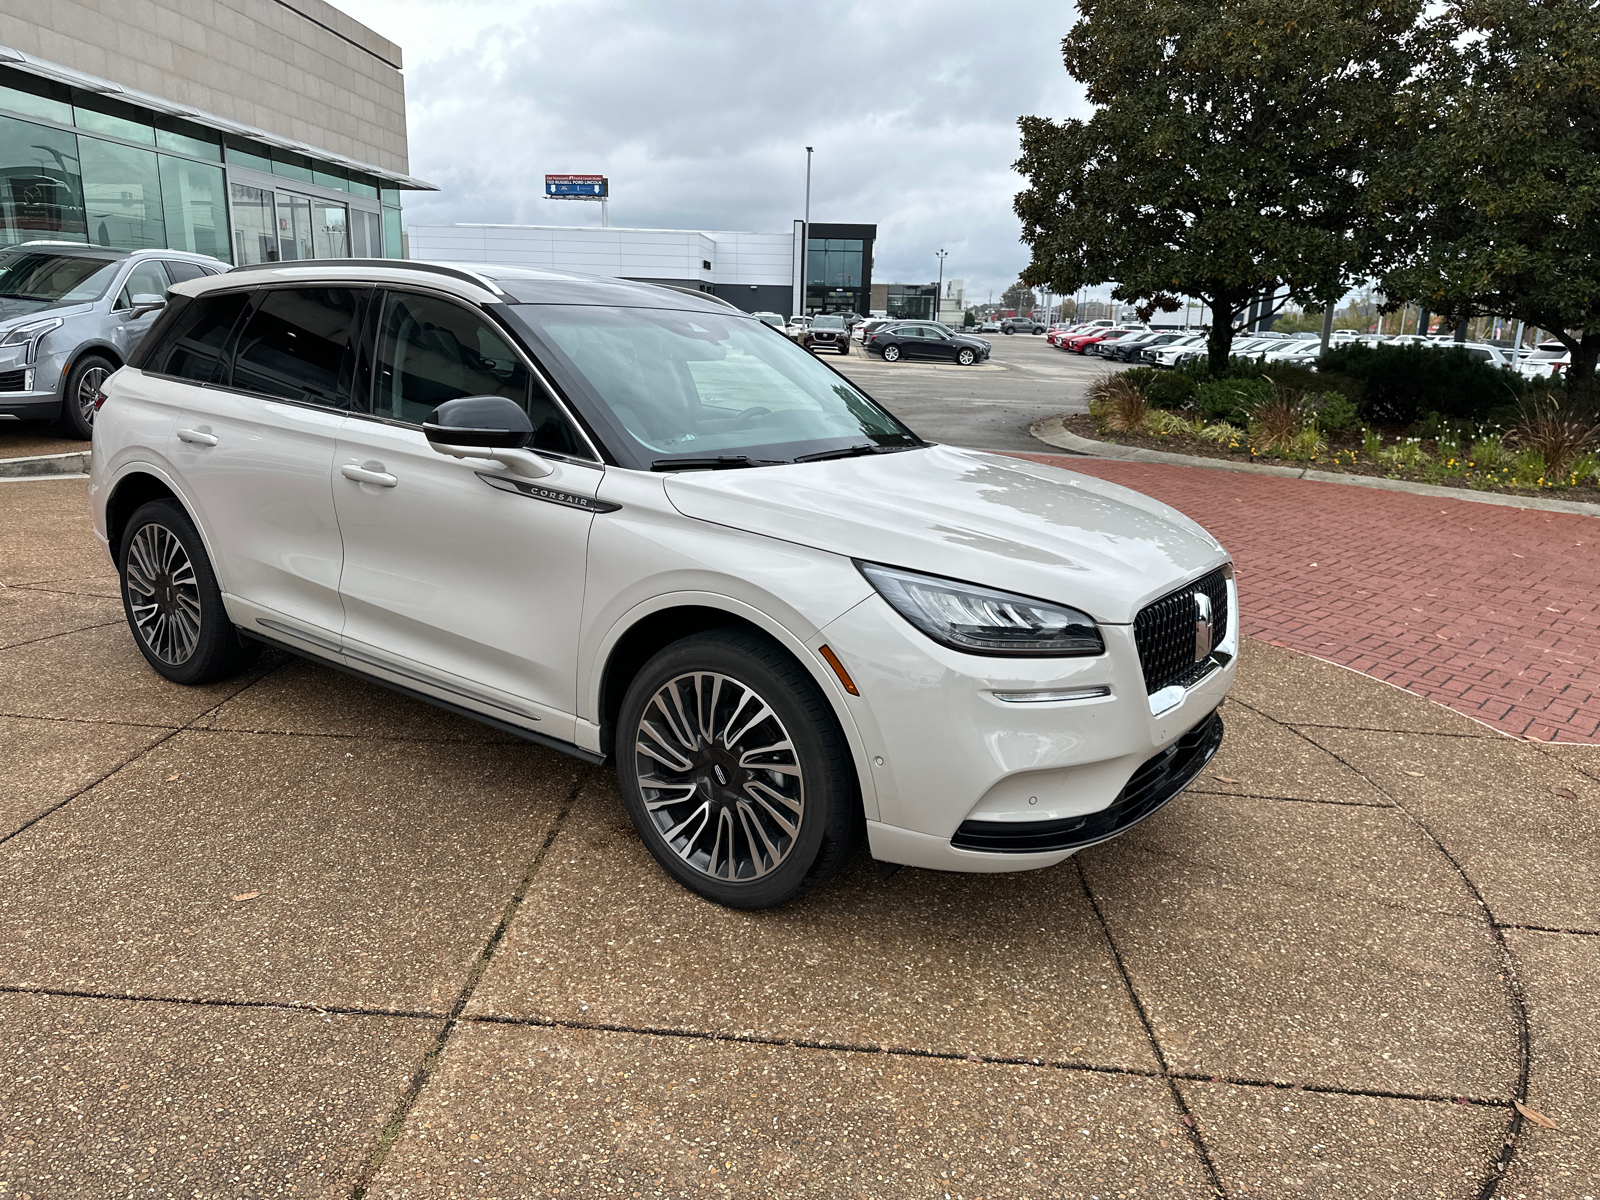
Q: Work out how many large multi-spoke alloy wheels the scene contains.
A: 2